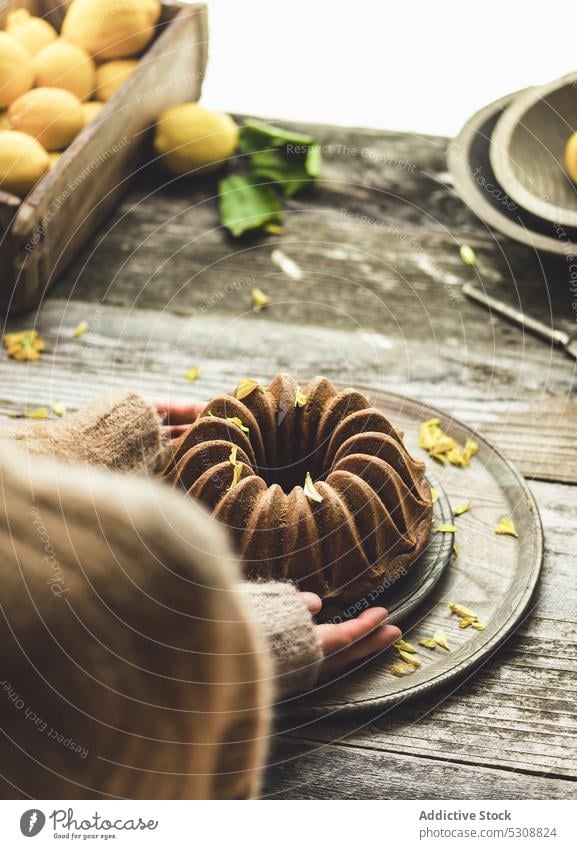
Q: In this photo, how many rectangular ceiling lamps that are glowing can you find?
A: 0